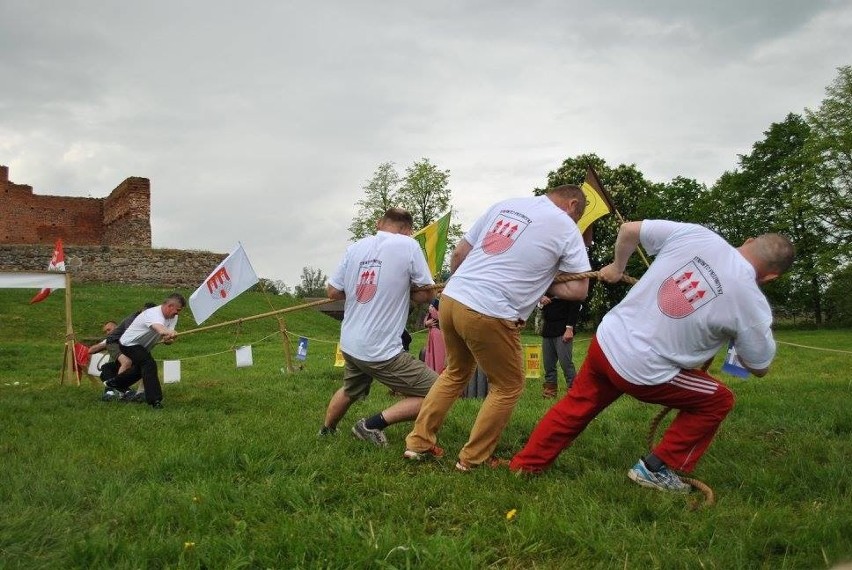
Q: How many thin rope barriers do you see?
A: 1